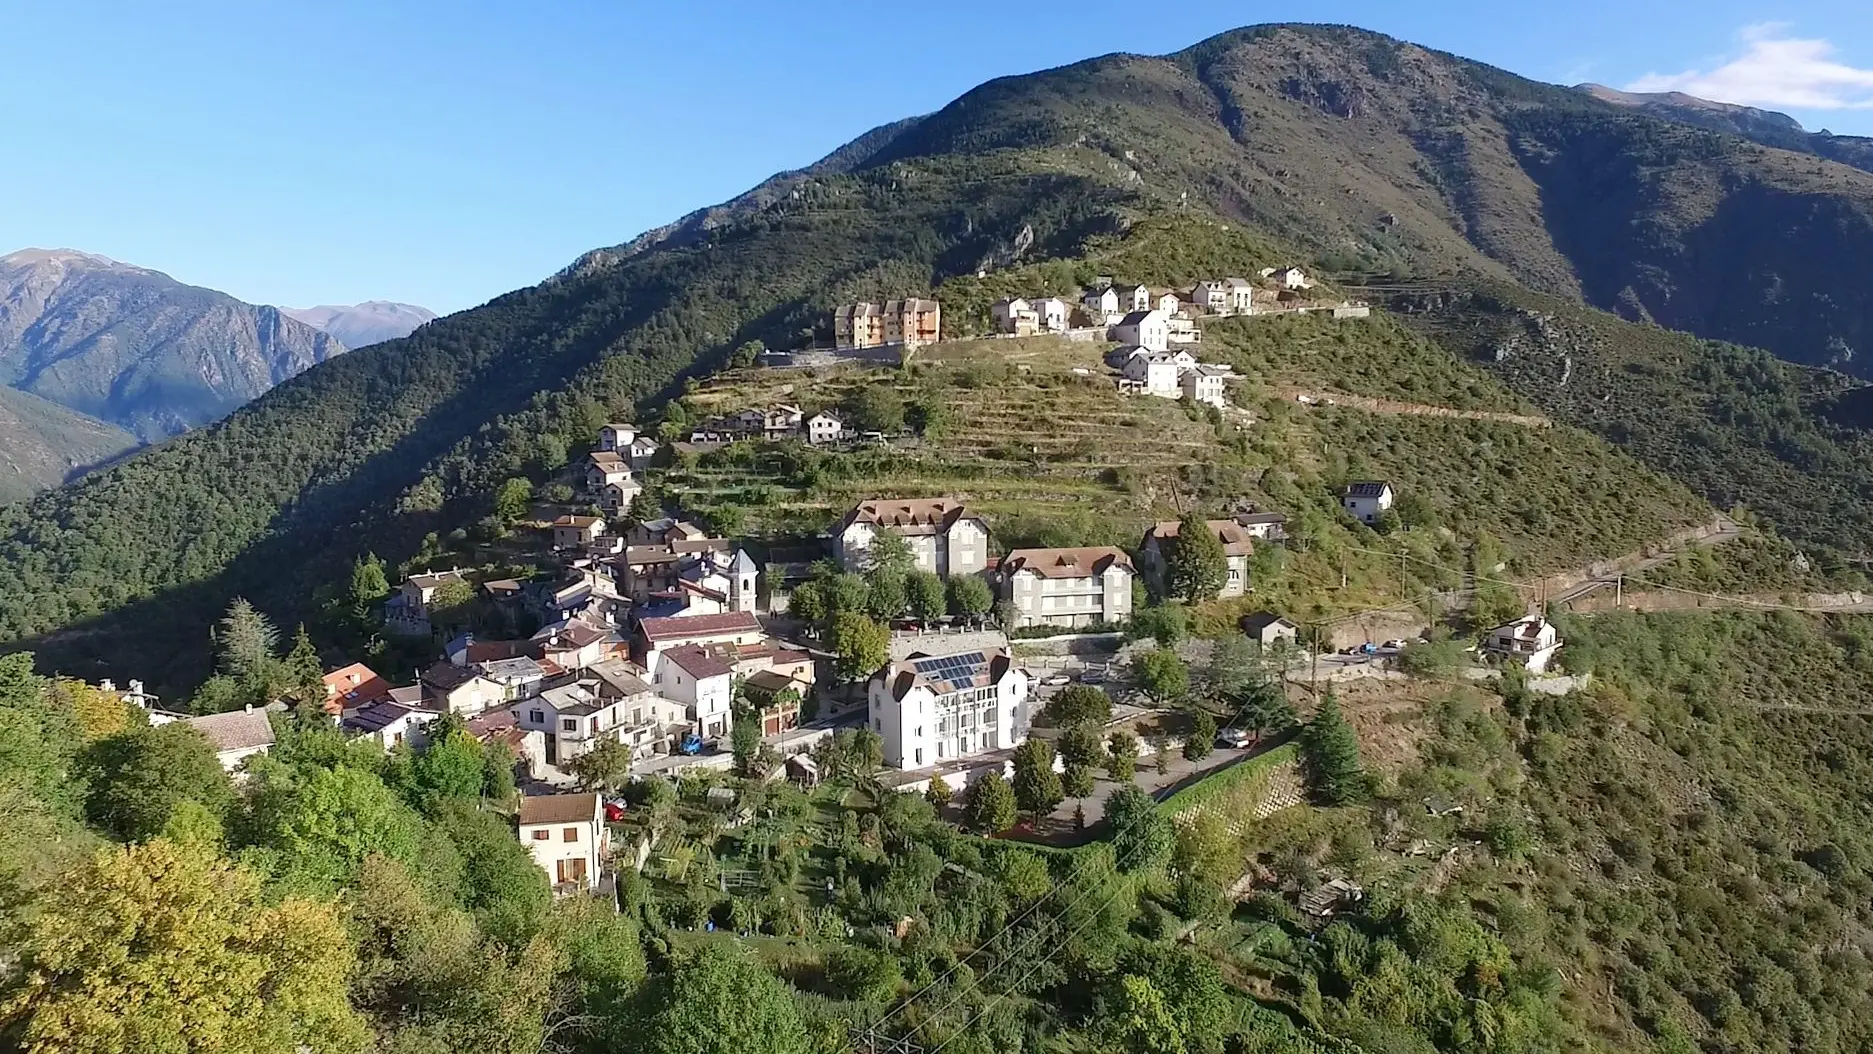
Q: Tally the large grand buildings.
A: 4